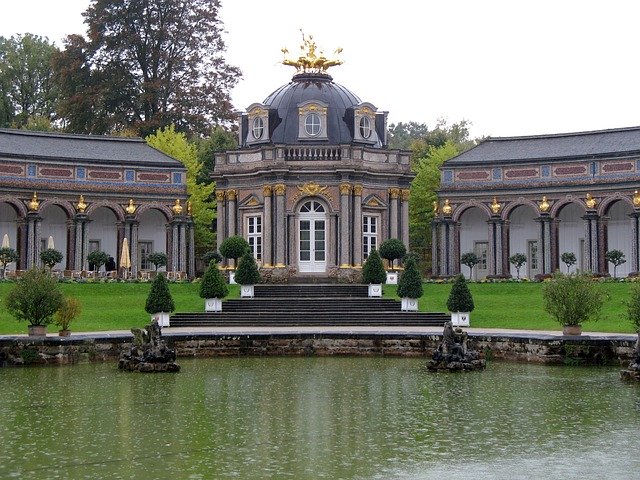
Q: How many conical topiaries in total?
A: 6